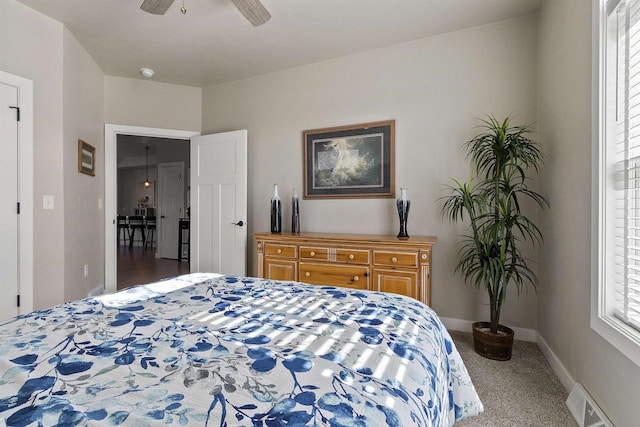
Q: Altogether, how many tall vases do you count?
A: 3